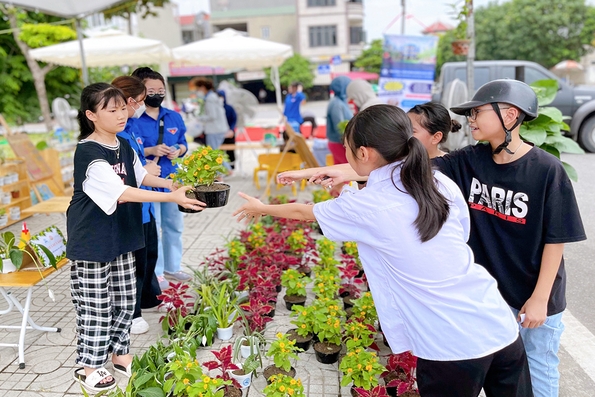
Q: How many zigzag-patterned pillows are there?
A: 0